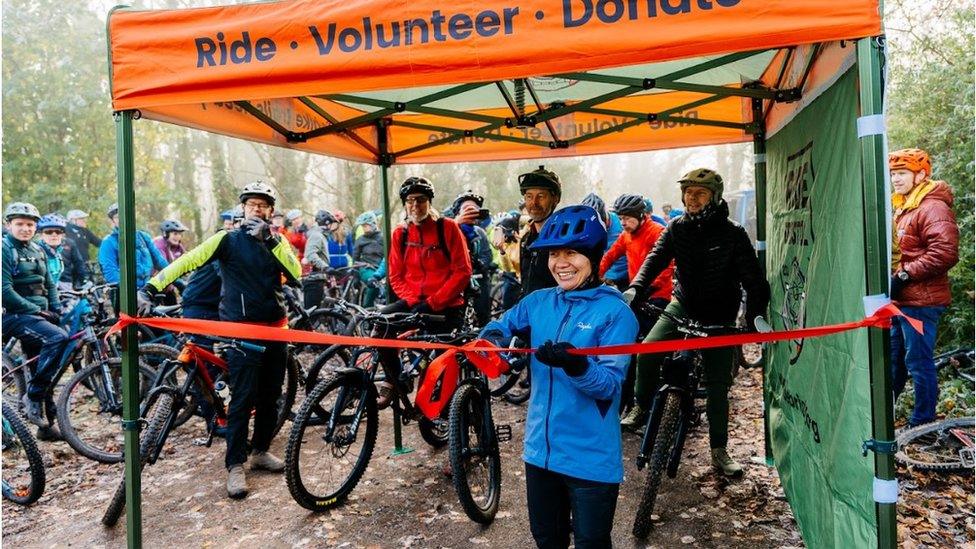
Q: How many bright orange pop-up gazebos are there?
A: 1